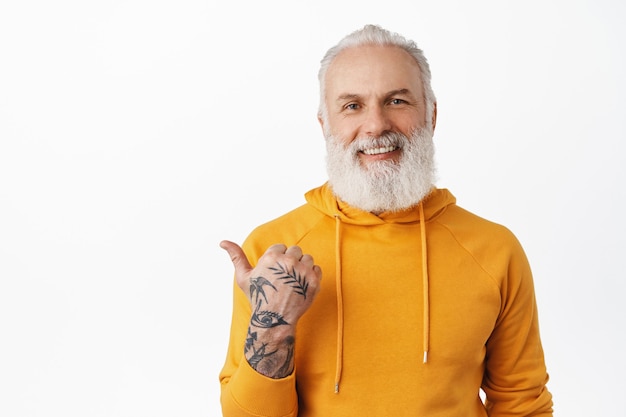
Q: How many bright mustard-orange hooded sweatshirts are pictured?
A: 1